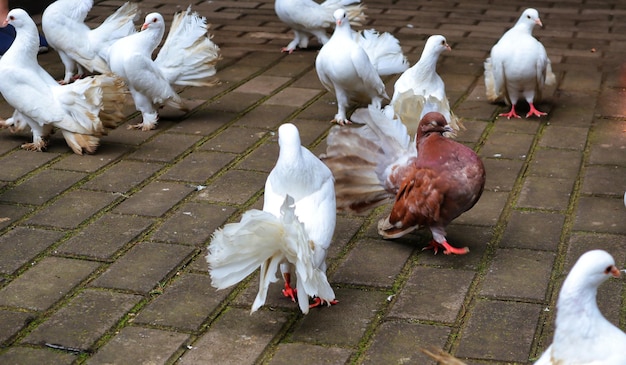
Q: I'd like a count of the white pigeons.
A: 9